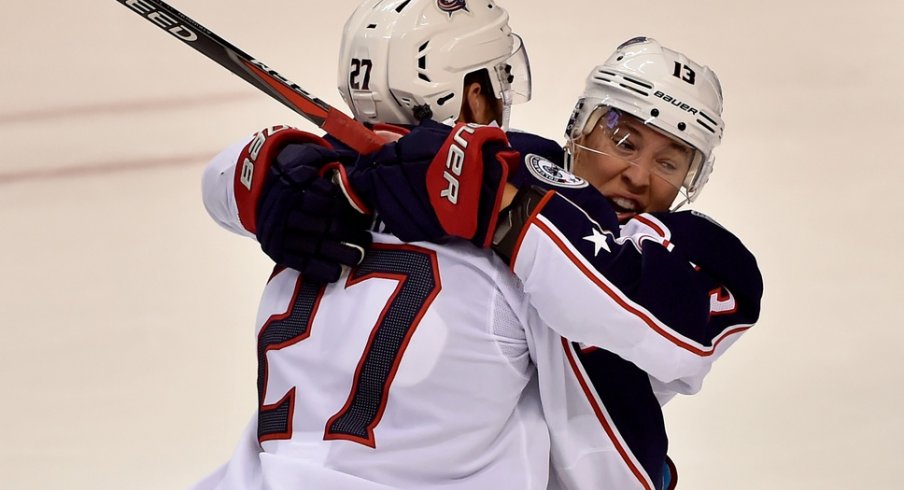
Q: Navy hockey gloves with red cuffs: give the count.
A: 2